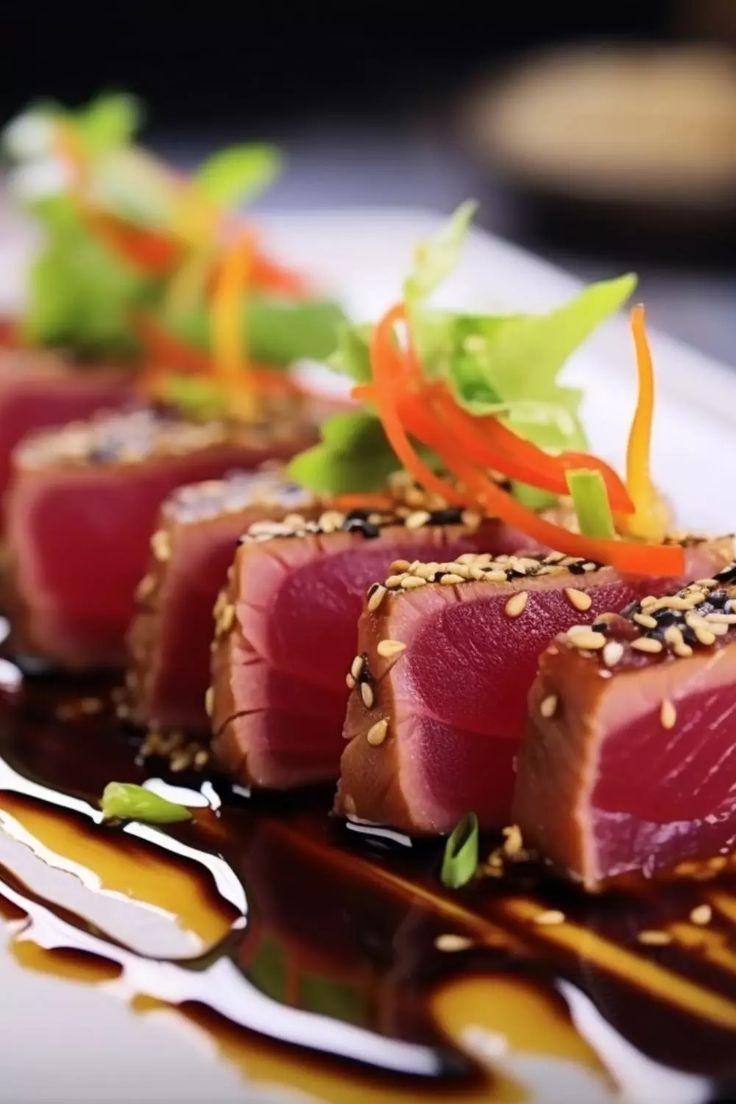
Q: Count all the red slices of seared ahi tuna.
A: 6